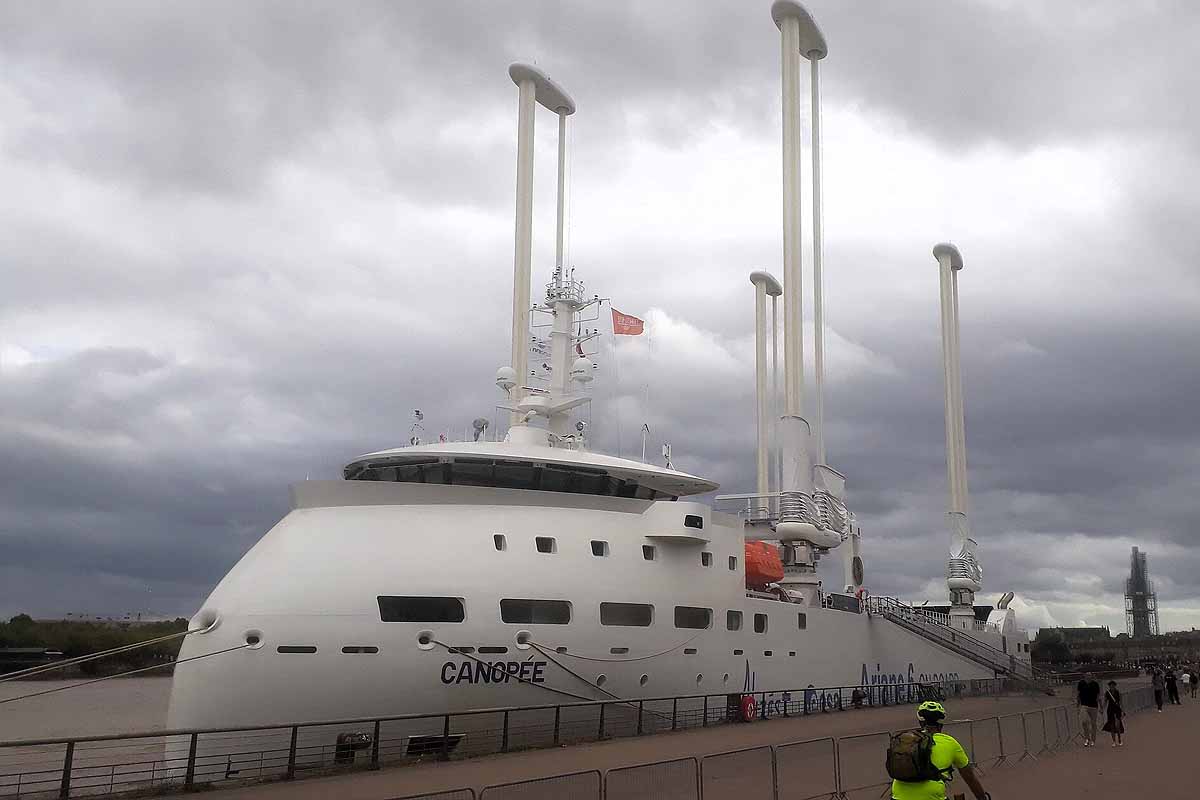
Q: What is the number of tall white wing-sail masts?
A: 4